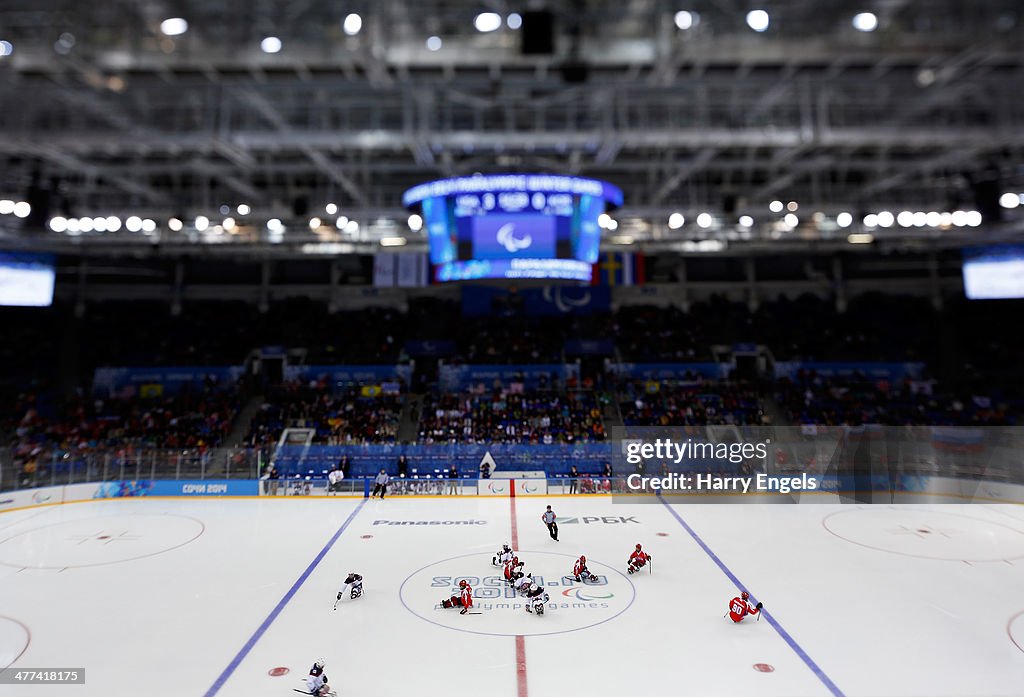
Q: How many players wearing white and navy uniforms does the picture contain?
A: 5